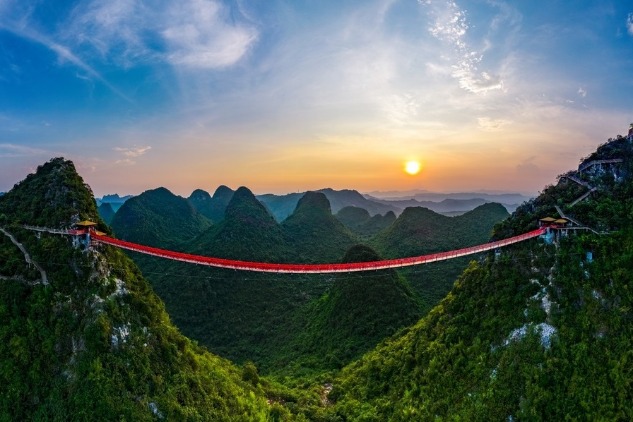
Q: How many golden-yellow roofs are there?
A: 4